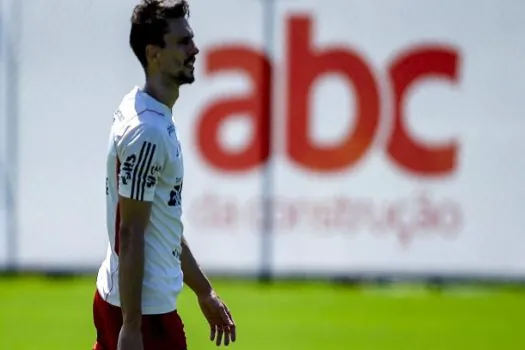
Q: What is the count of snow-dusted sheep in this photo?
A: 0